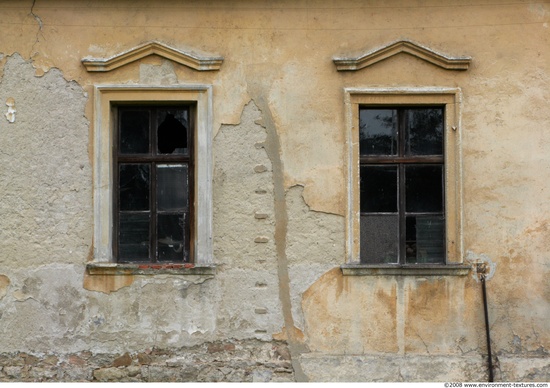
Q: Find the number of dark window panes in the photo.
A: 12